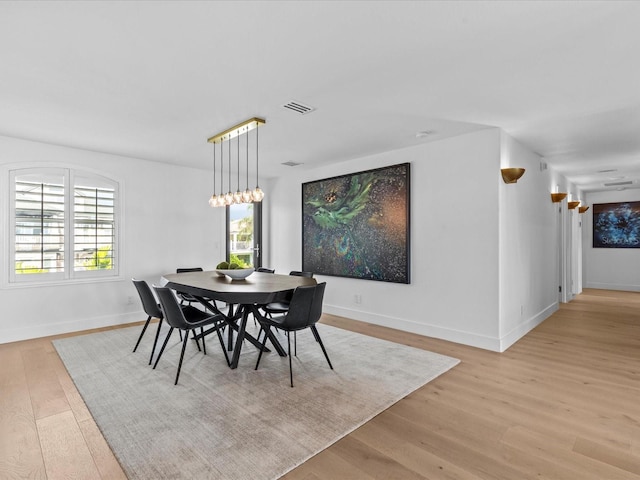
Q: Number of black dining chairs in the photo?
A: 6